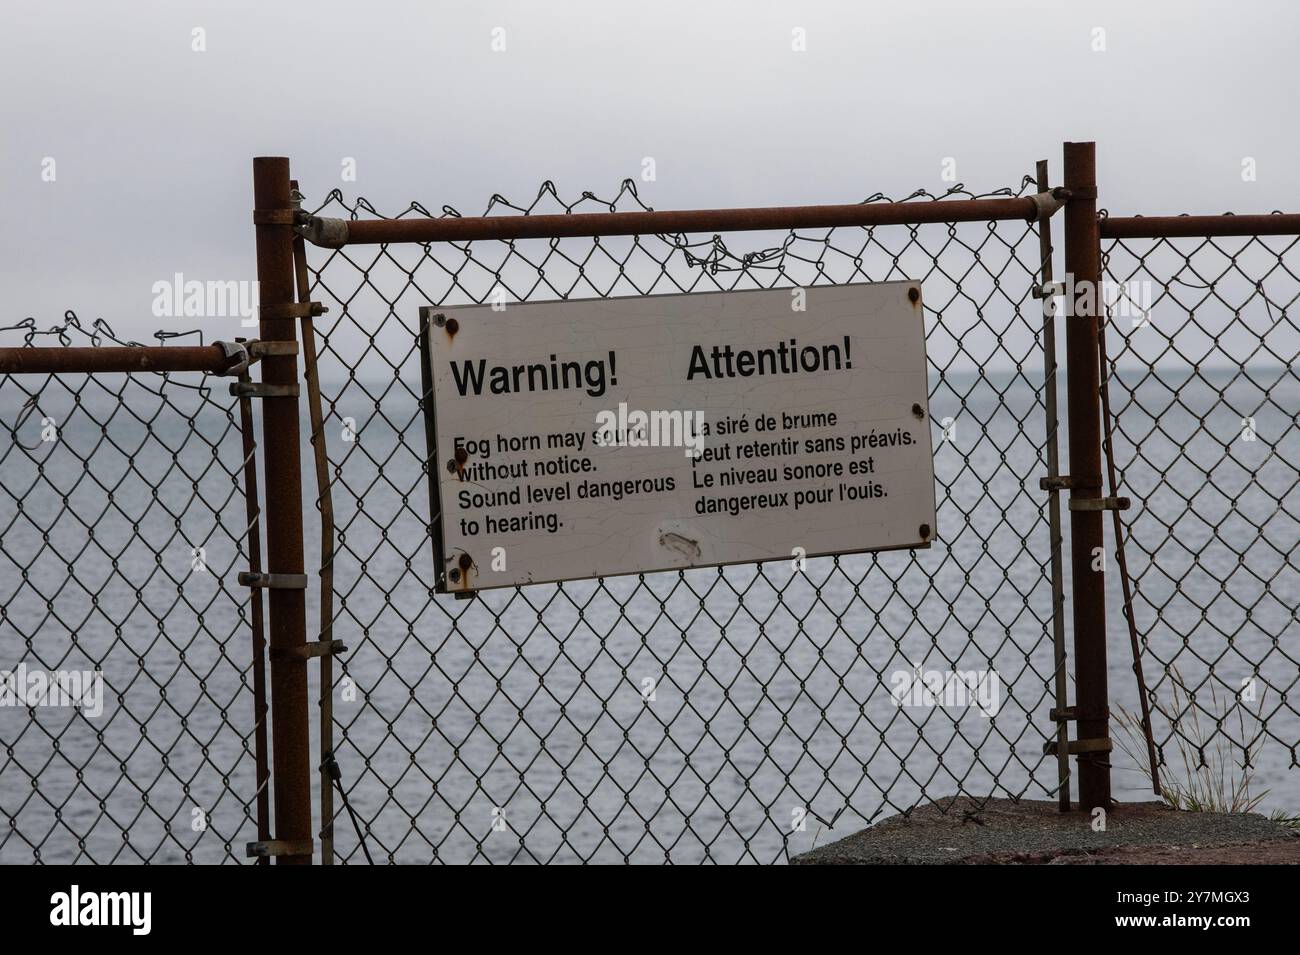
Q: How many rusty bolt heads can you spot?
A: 6